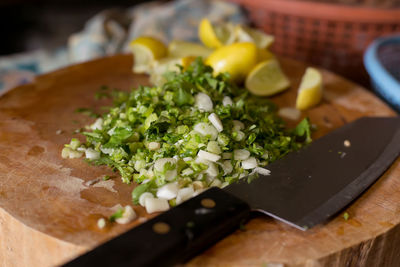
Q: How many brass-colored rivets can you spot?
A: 2